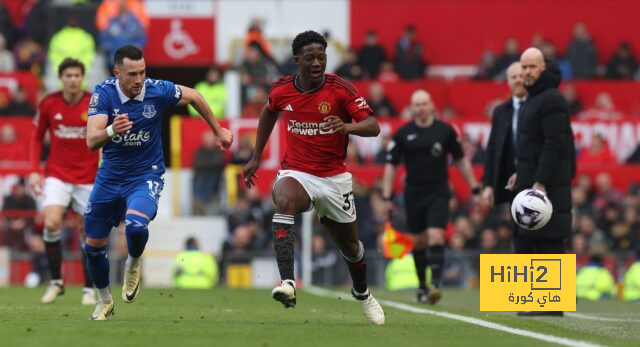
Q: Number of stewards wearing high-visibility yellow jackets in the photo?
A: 6